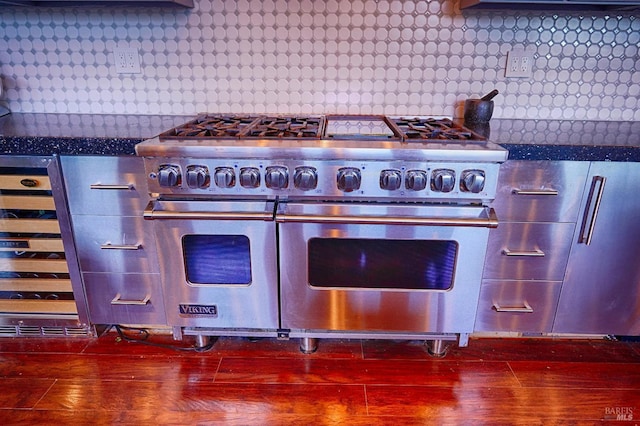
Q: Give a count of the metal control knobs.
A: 11